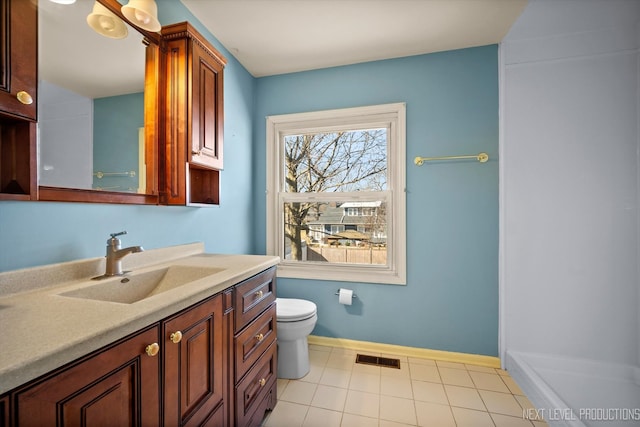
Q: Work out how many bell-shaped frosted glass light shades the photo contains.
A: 2